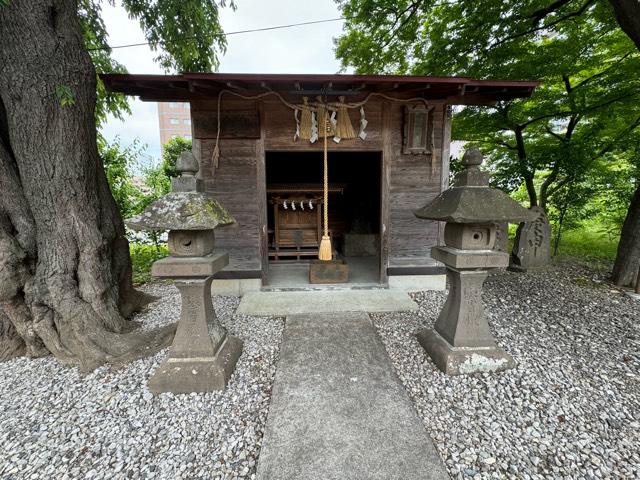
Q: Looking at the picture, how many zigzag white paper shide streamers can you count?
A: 8